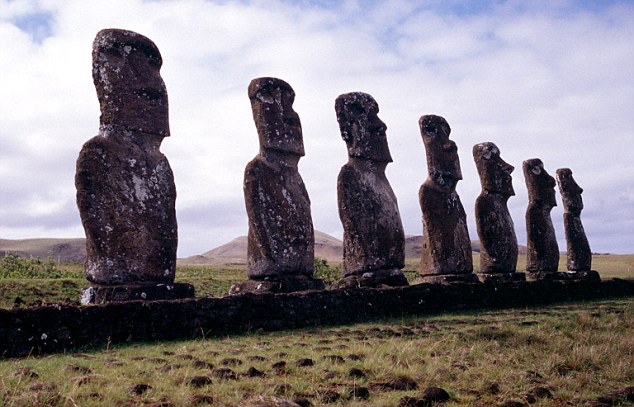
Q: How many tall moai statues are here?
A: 7